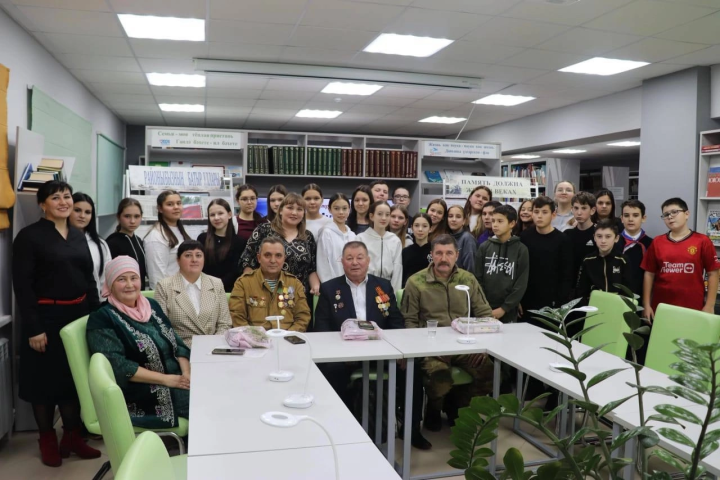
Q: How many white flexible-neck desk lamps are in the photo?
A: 5